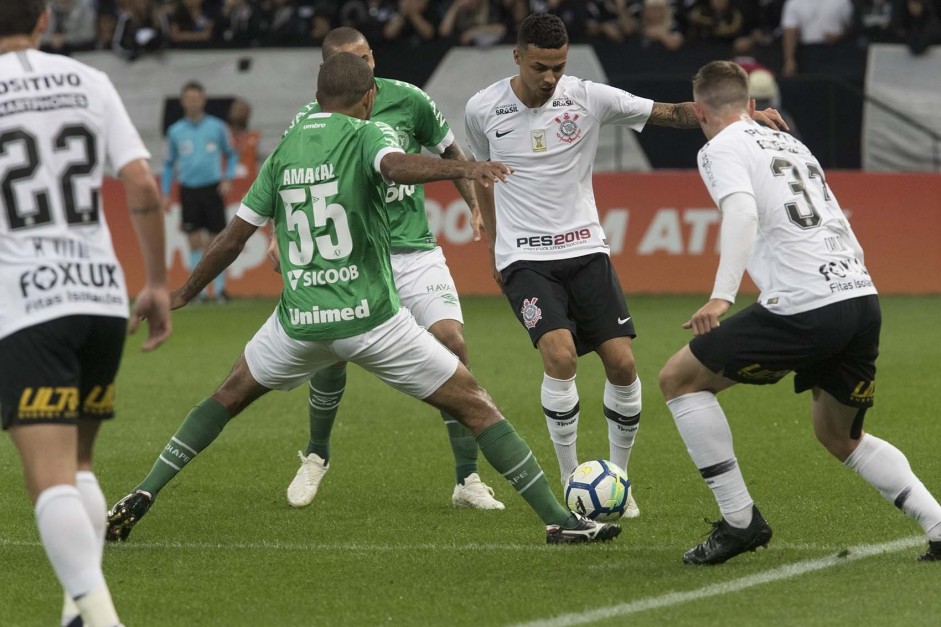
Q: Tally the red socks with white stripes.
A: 0